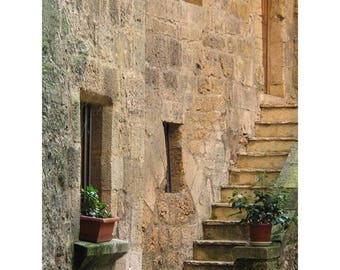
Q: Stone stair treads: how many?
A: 10